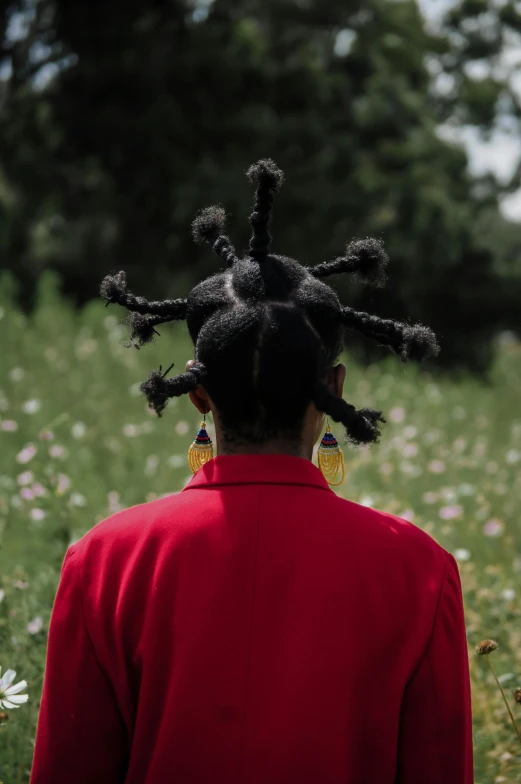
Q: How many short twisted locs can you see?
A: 8